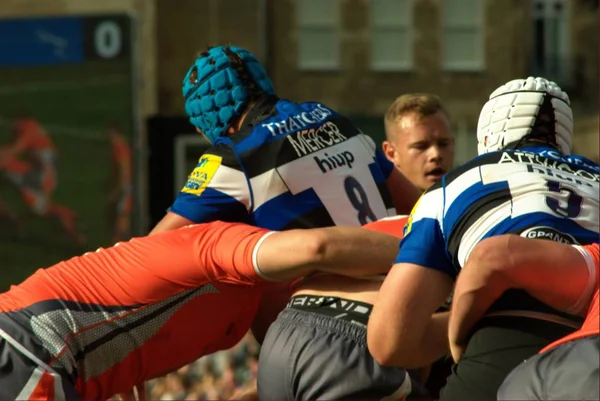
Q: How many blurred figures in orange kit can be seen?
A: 2